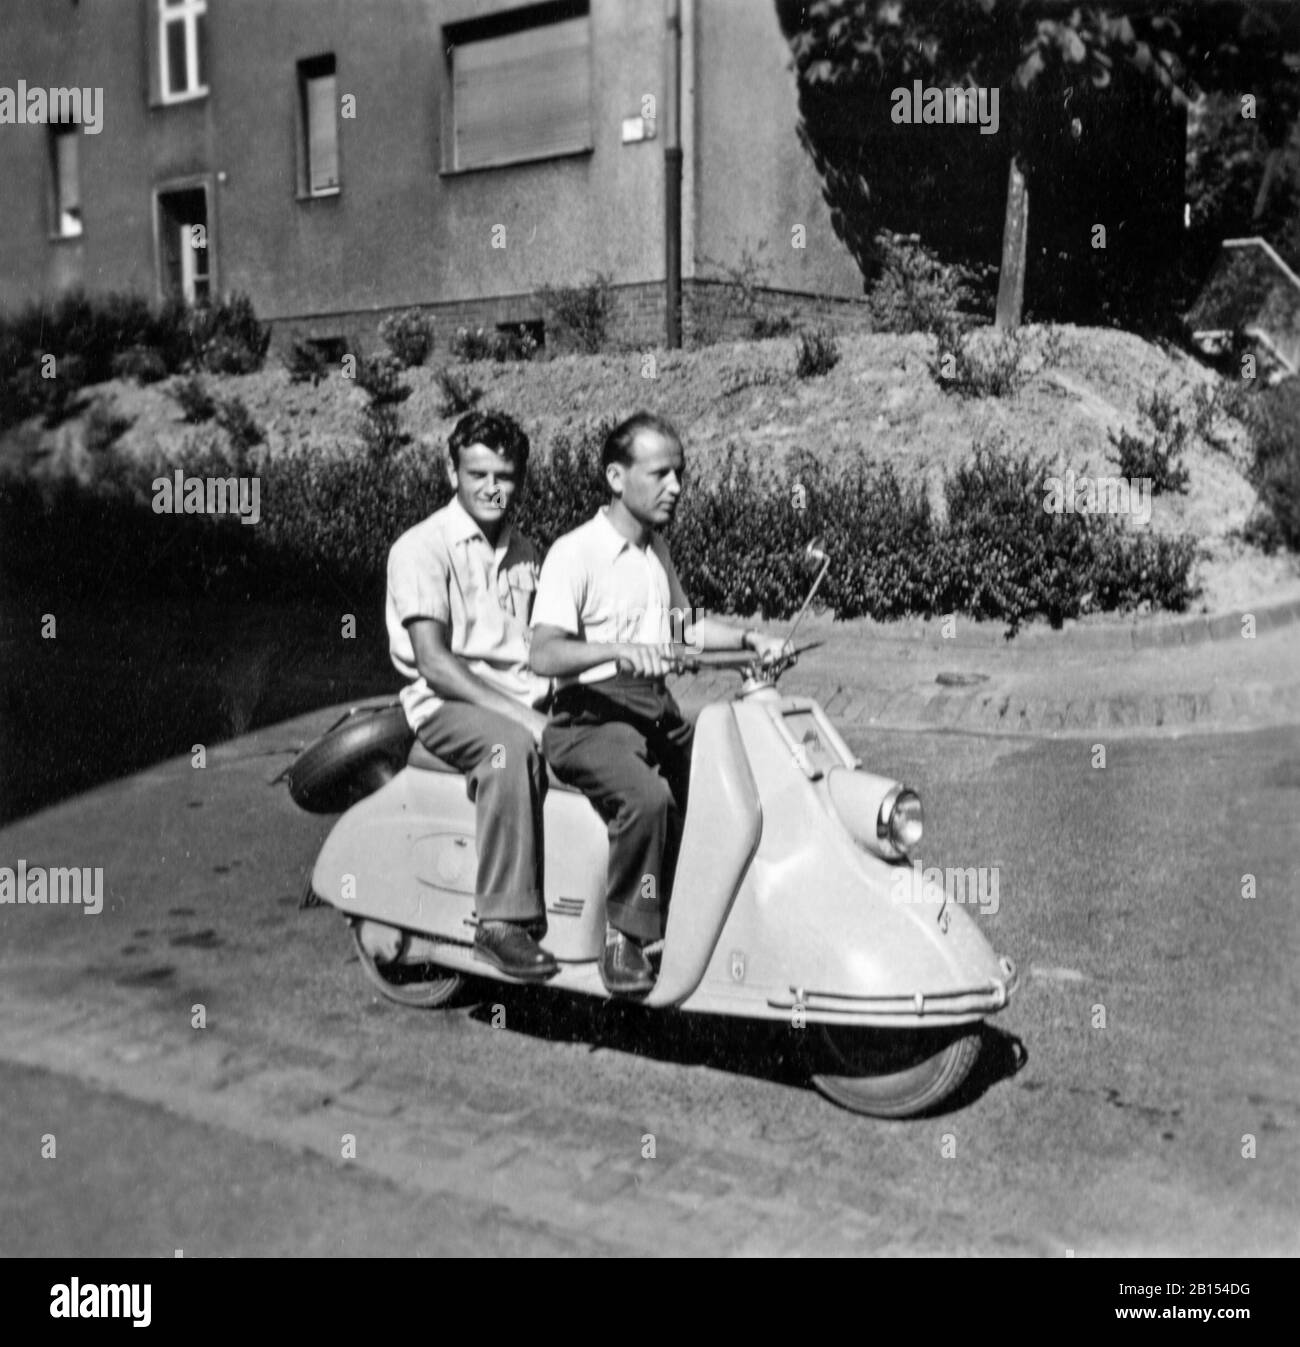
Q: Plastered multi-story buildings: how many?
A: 1